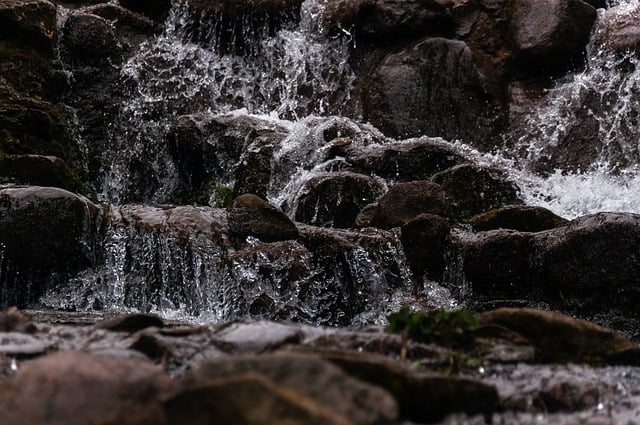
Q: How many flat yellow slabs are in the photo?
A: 0